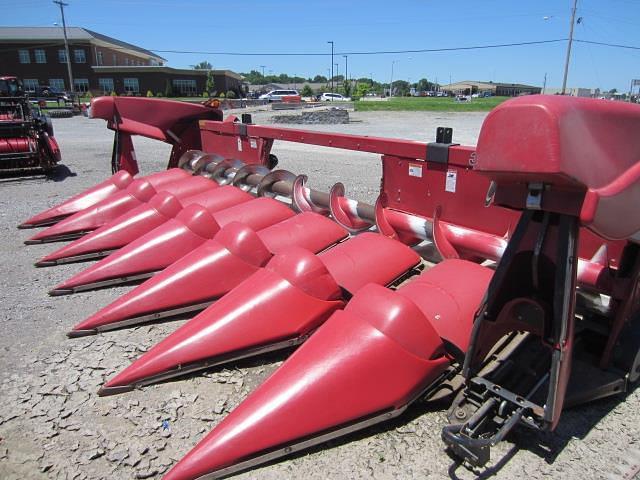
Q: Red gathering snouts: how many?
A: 7